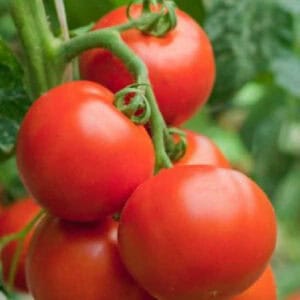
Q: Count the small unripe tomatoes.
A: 0